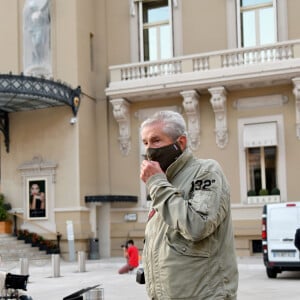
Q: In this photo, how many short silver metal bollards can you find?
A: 3